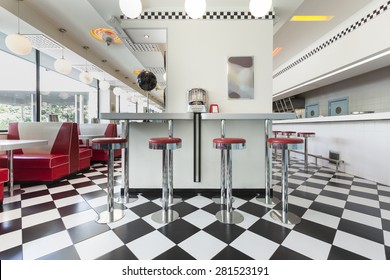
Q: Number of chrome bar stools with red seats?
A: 7